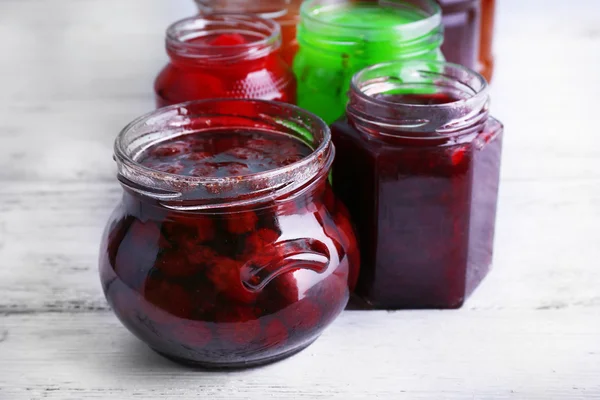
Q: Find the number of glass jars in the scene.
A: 7